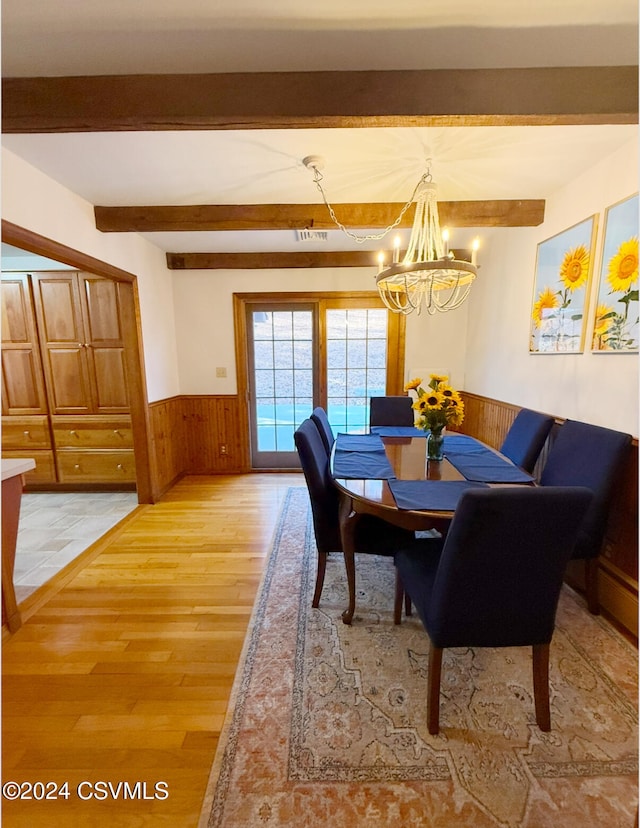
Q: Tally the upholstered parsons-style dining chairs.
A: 6